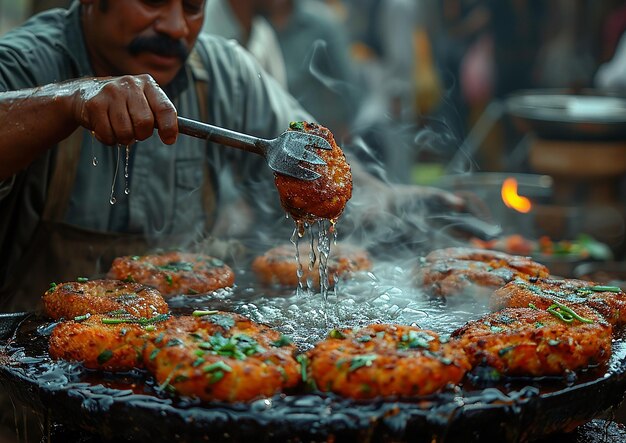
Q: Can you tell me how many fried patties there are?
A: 10